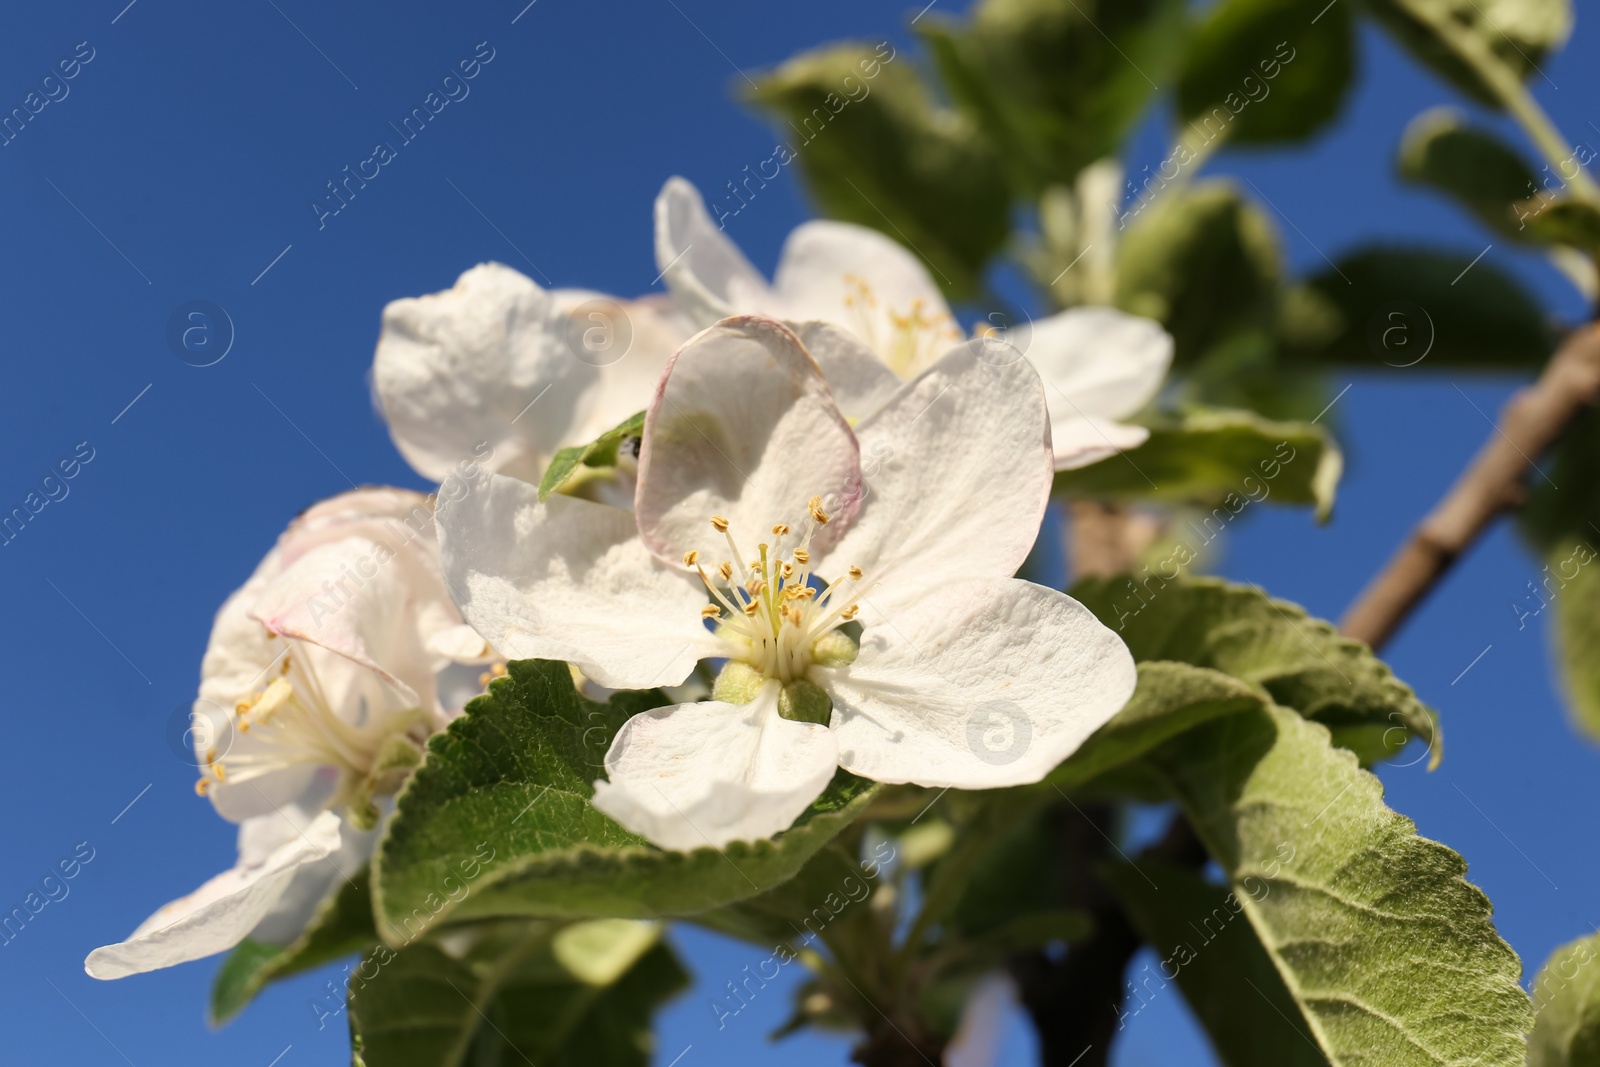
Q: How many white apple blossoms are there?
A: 4